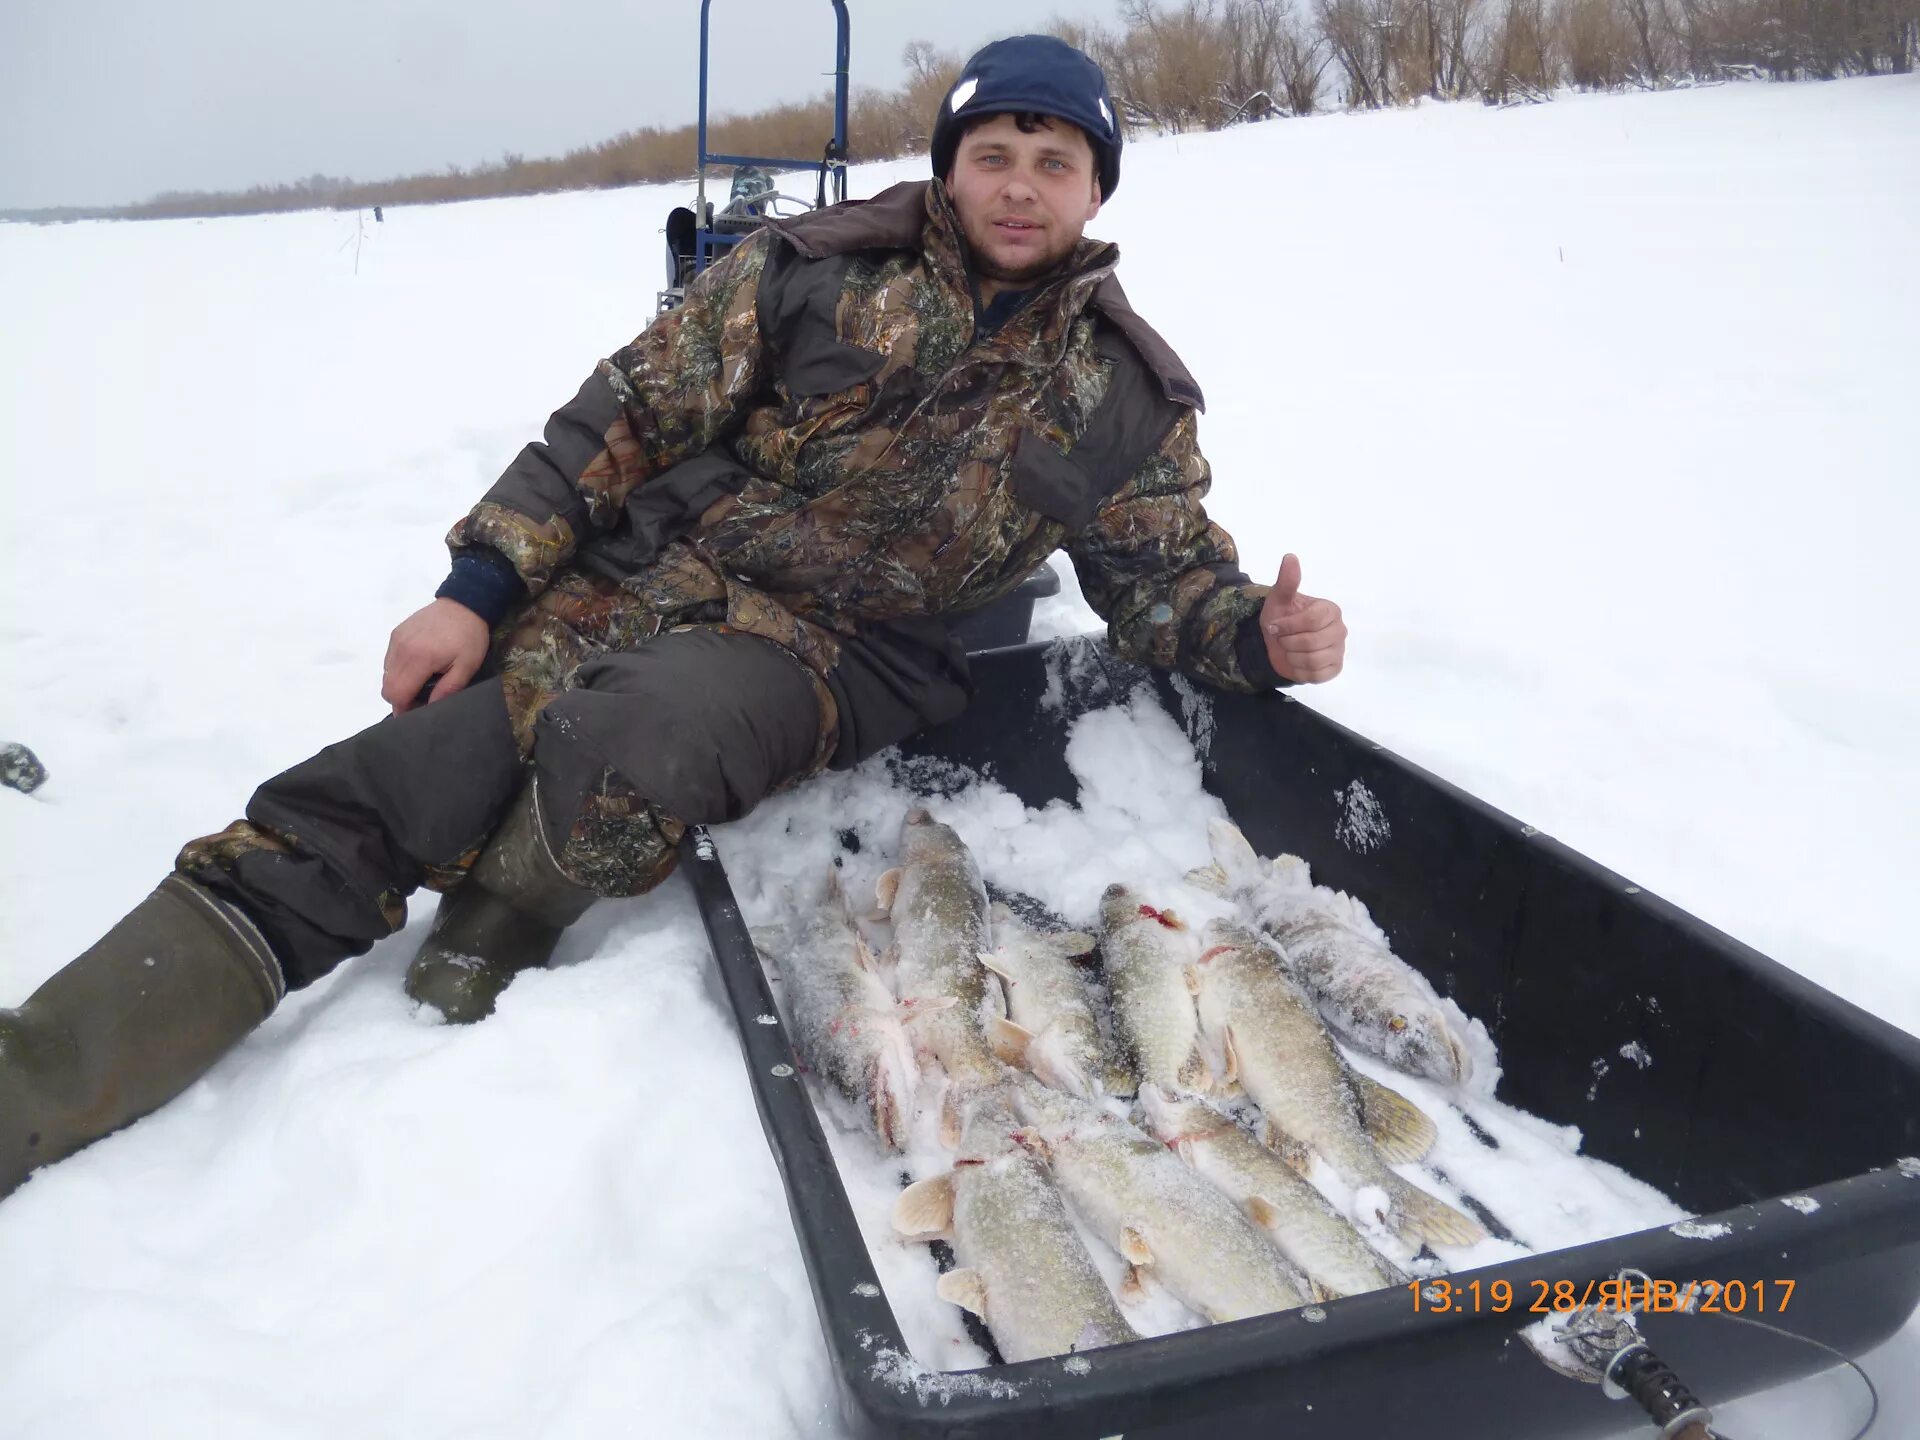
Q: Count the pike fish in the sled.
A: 9